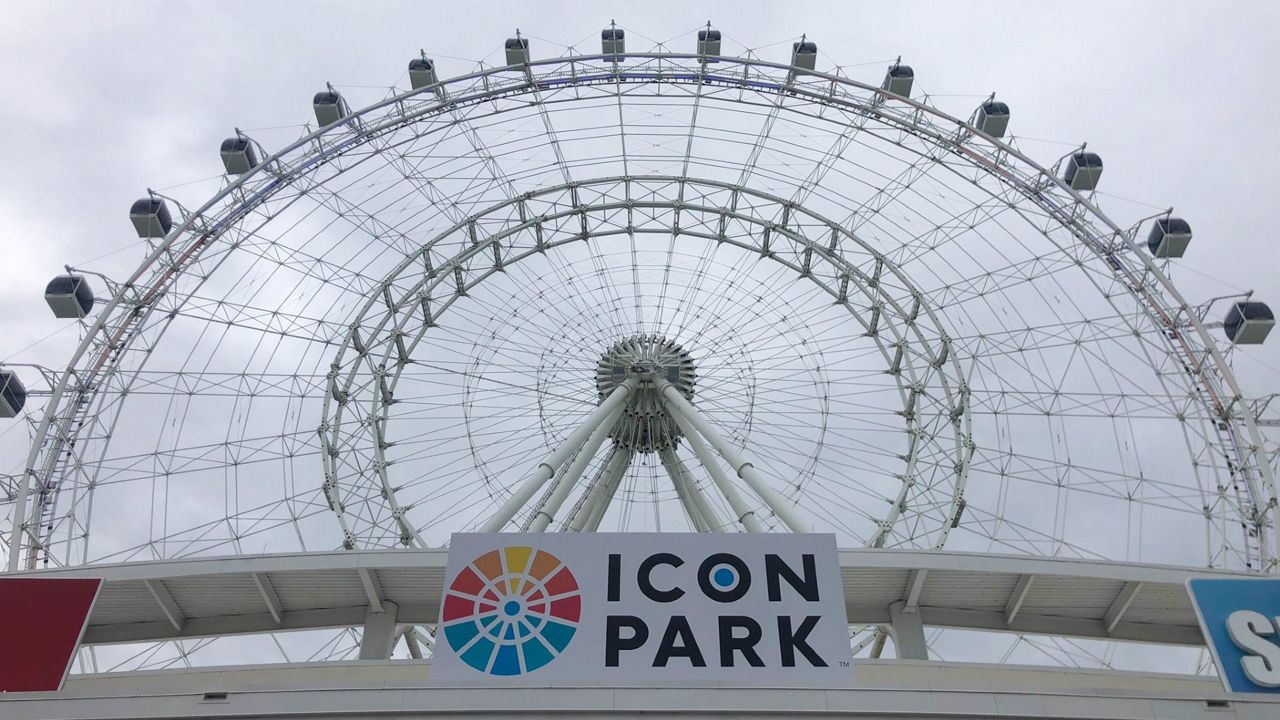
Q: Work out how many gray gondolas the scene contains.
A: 15